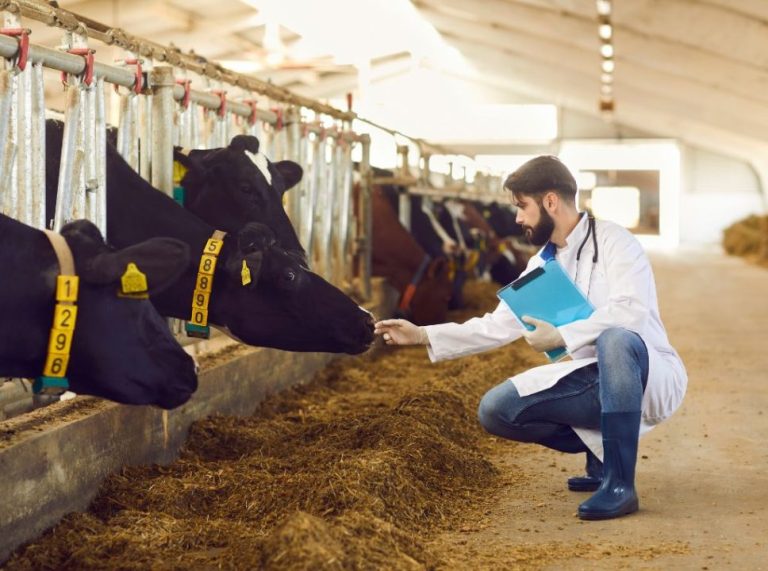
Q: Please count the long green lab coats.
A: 0